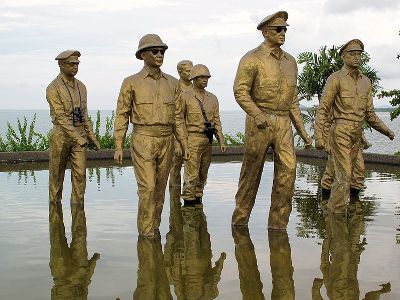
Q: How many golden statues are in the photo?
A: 6